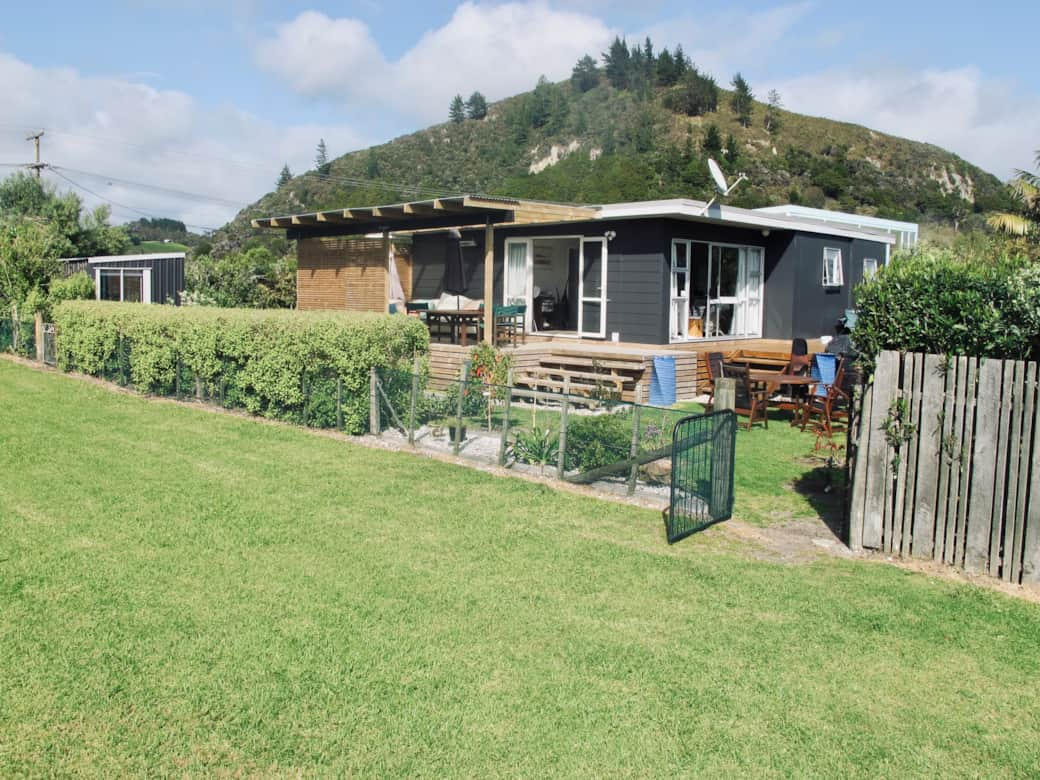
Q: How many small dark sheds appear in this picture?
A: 1